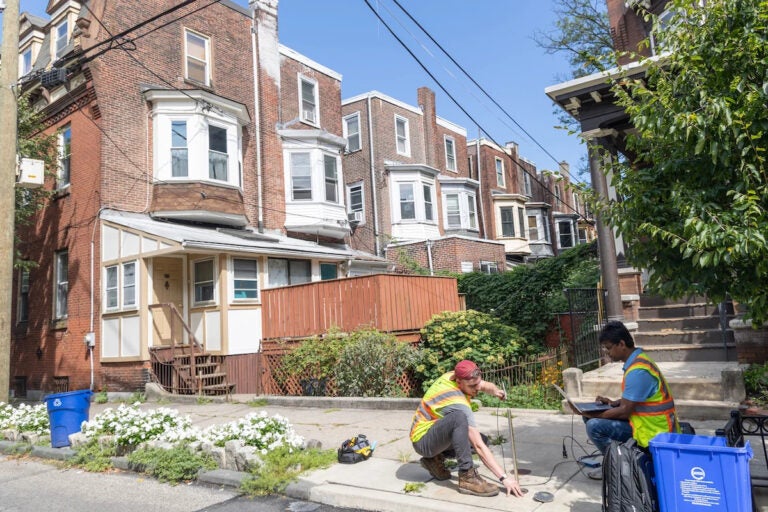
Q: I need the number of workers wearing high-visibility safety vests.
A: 2